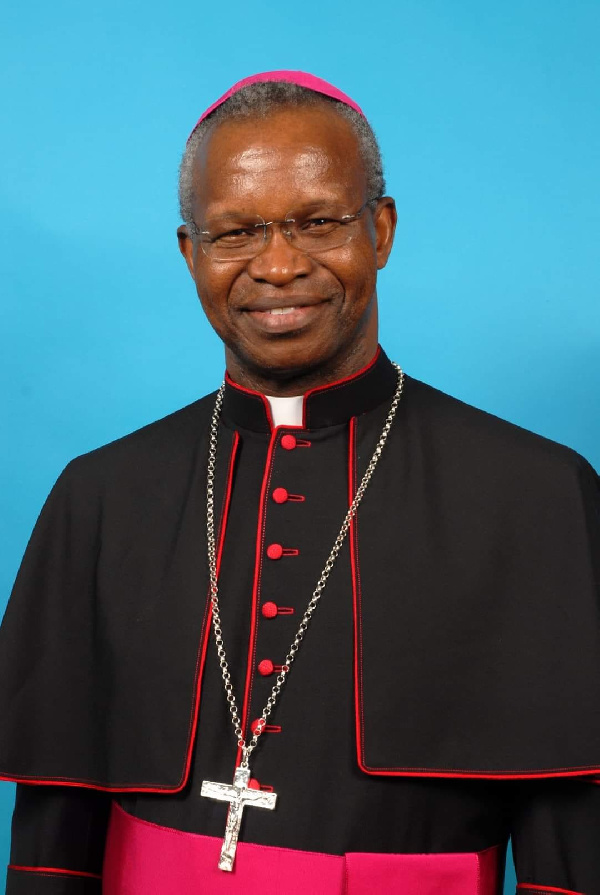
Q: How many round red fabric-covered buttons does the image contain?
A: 7